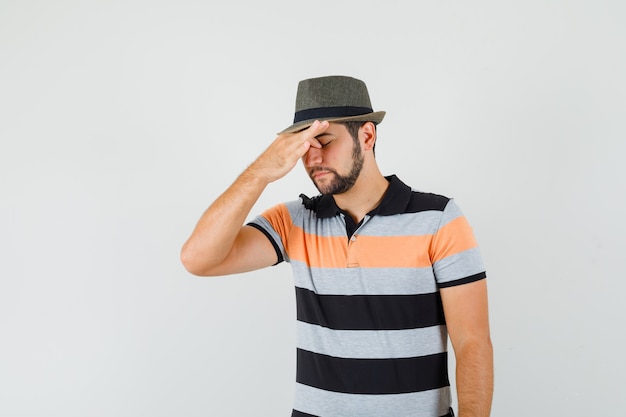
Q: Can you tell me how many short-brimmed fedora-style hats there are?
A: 1